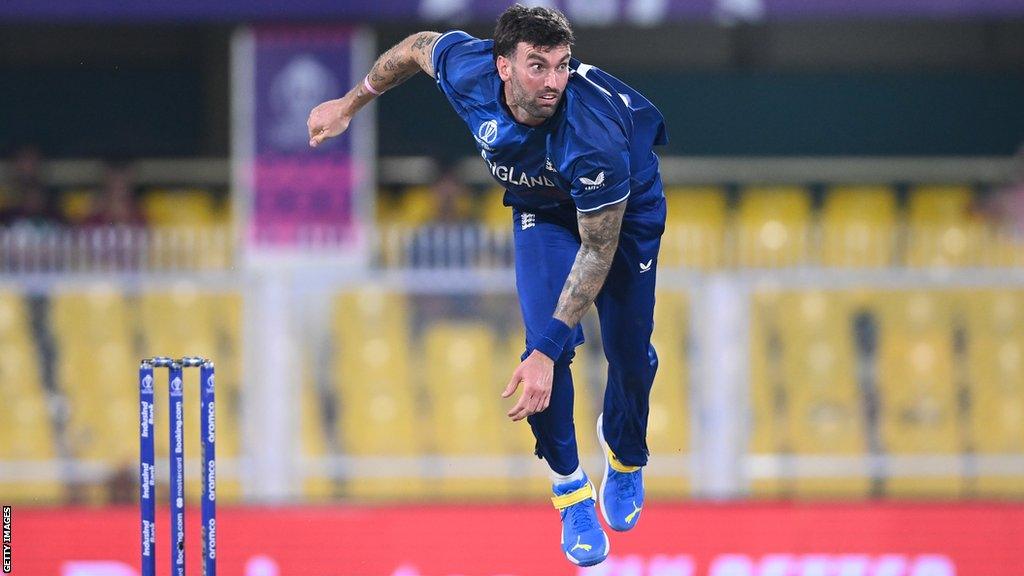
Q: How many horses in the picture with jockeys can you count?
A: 0